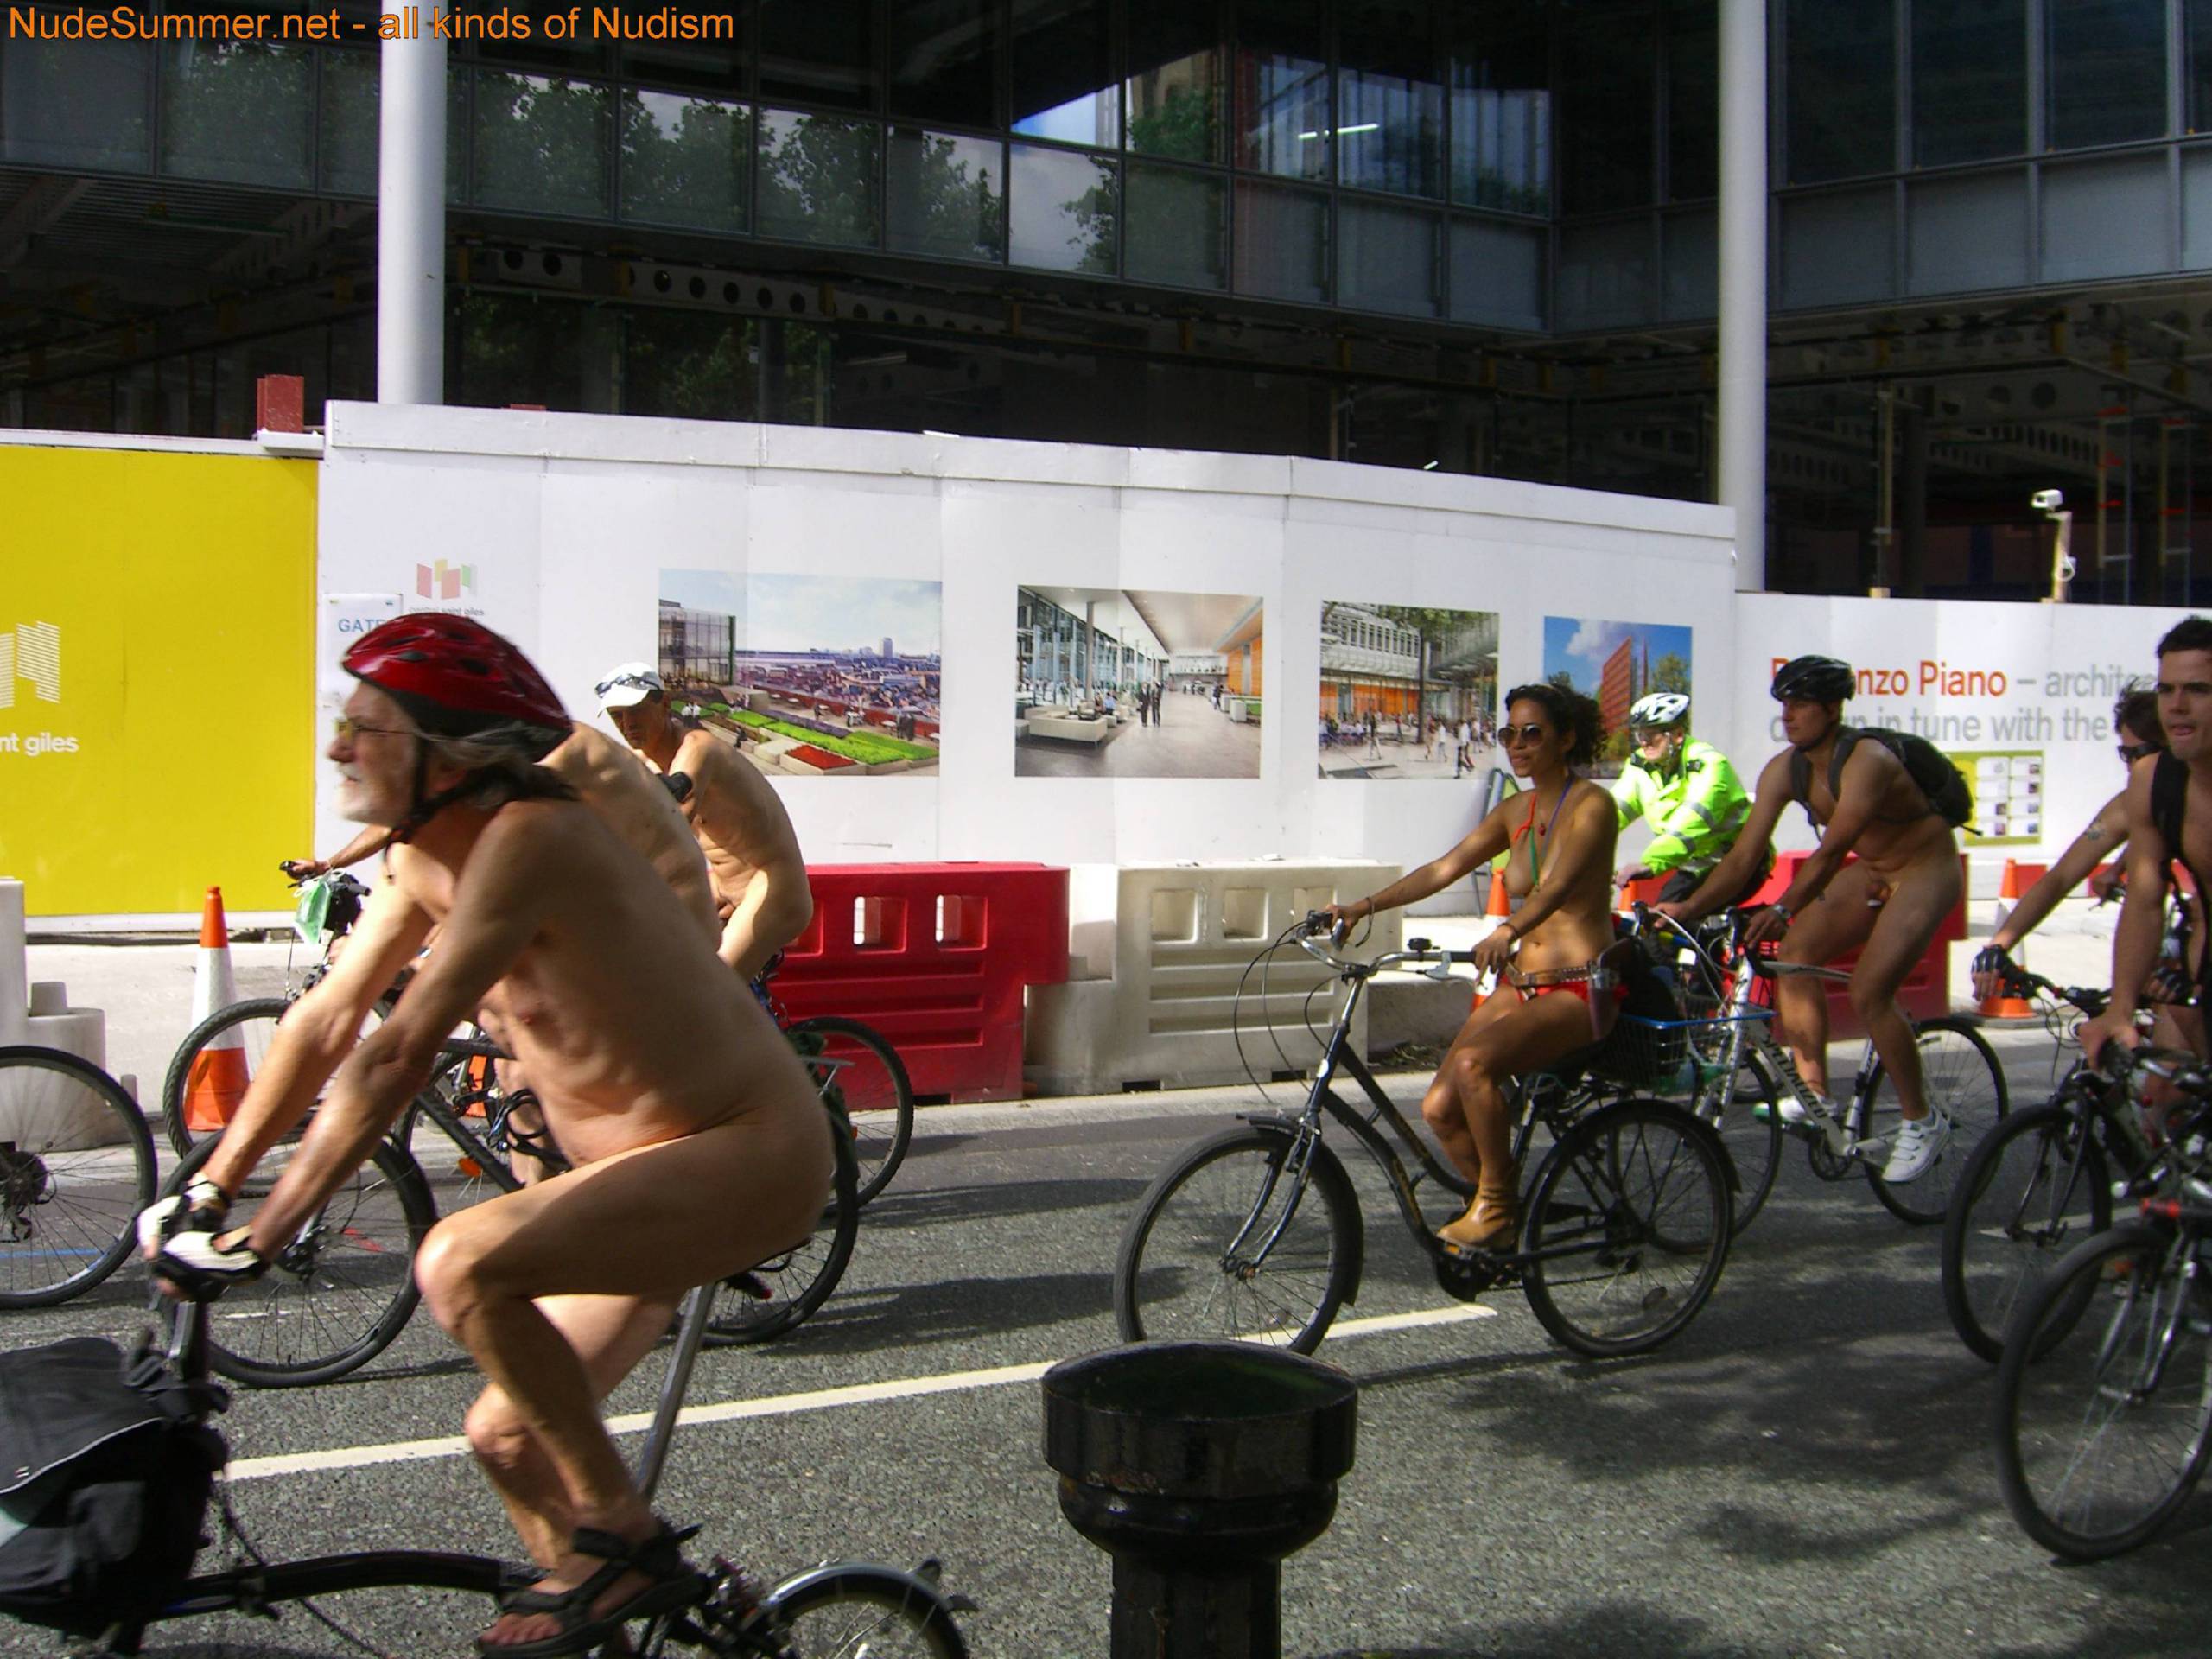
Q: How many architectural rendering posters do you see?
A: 4